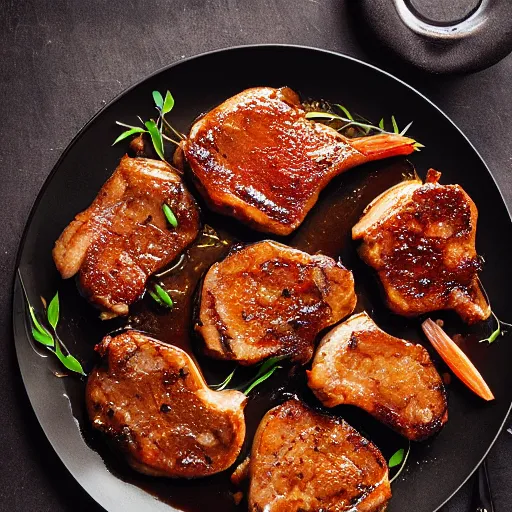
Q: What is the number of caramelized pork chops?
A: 7